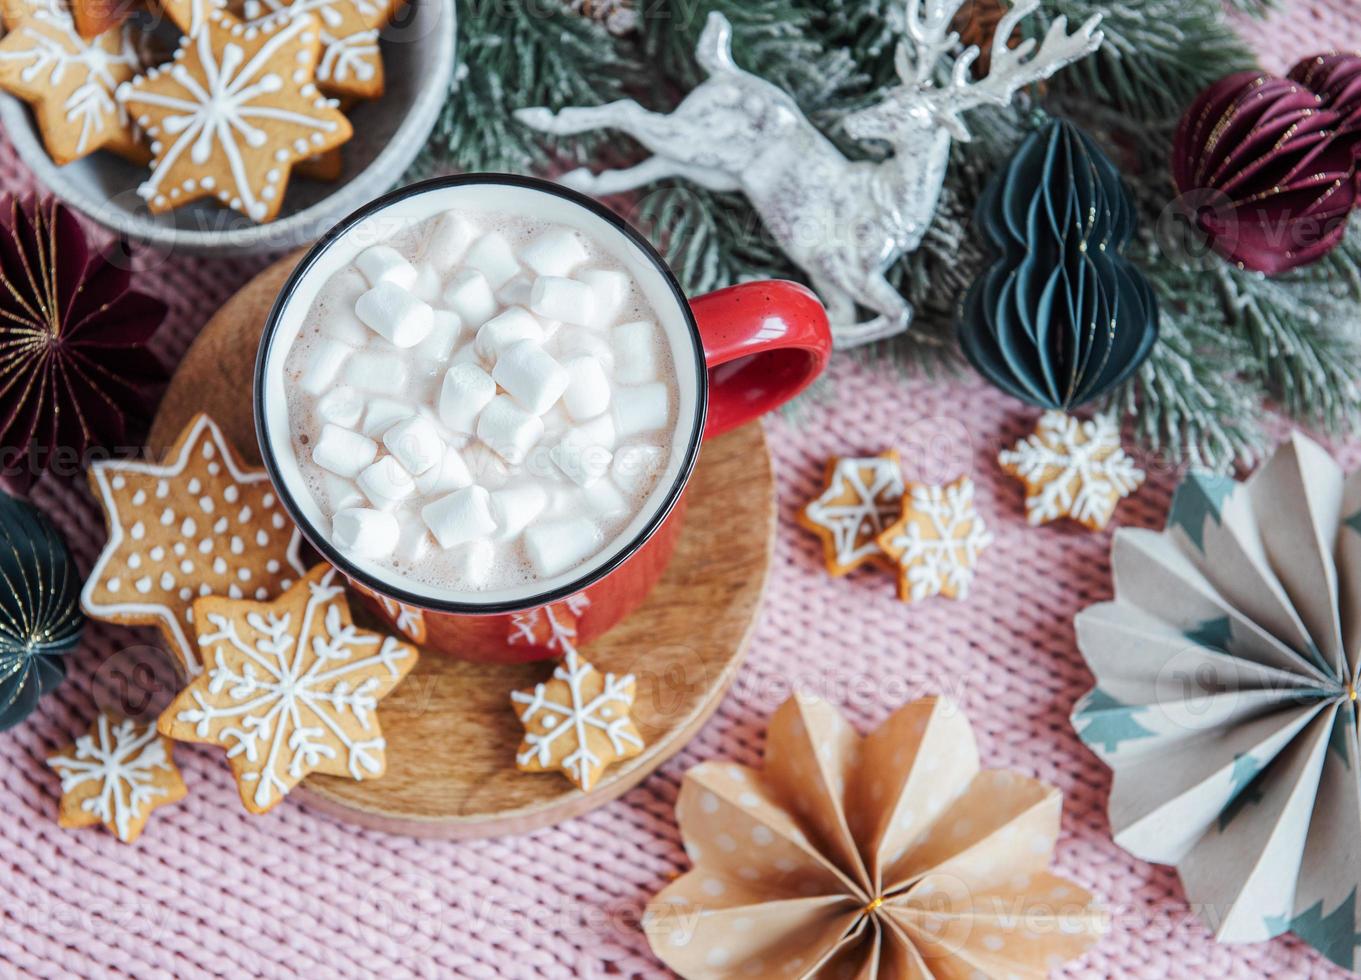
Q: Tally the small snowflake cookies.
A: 5